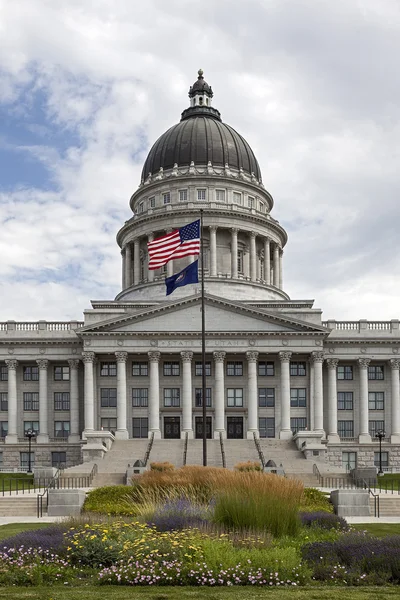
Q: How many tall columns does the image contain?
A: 14